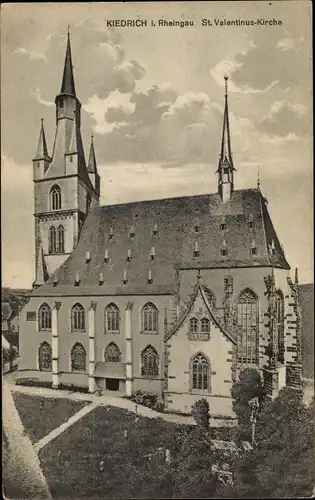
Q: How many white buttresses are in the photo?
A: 3